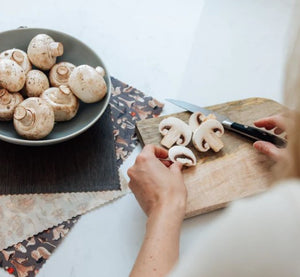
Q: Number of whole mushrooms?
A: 9